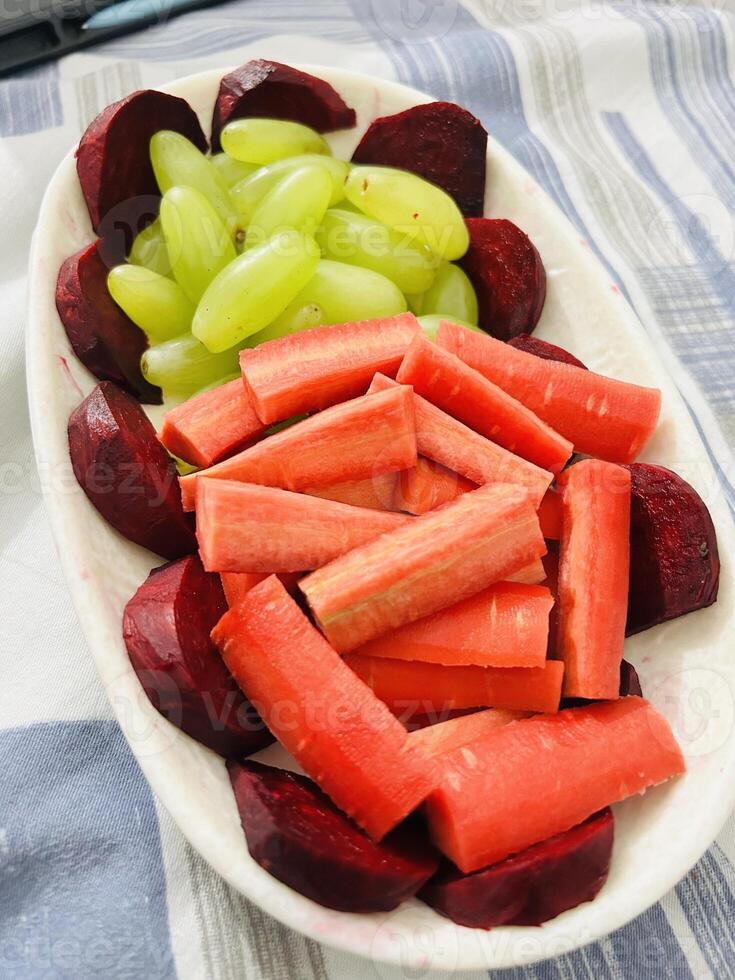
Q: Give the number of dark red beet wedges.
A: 12